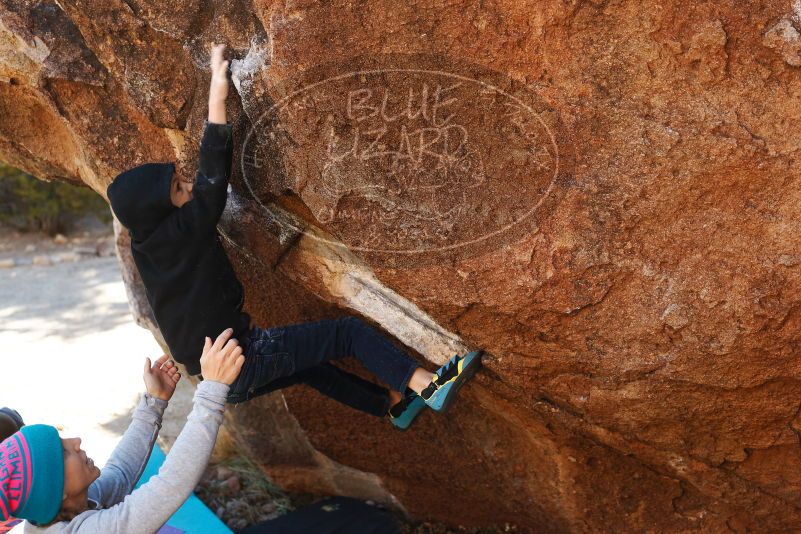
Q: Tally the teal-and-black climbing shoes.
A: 2